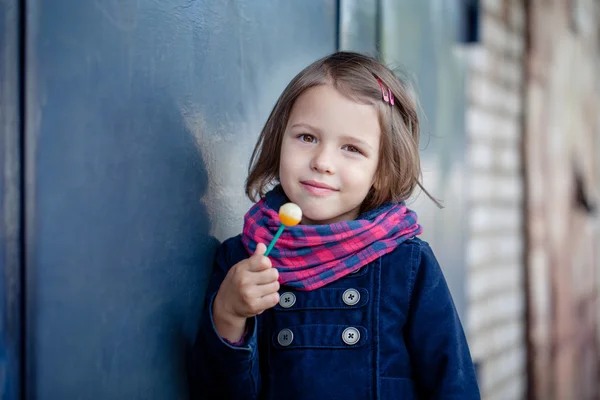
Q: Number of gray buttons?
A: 4